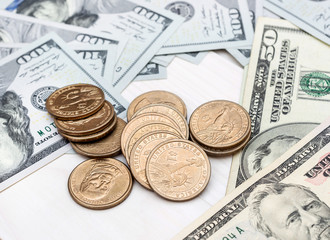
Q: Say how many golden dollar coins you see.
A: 13